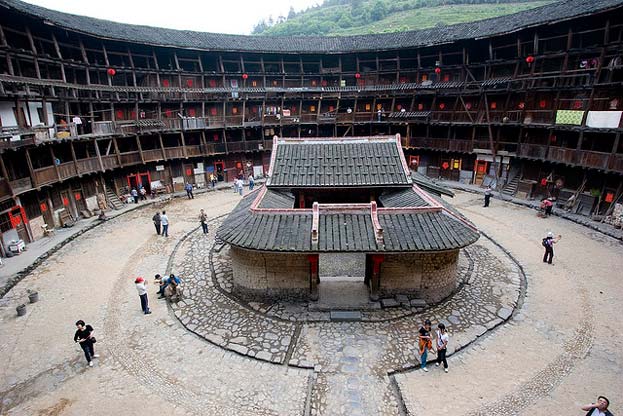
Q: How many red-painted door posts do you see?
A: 2